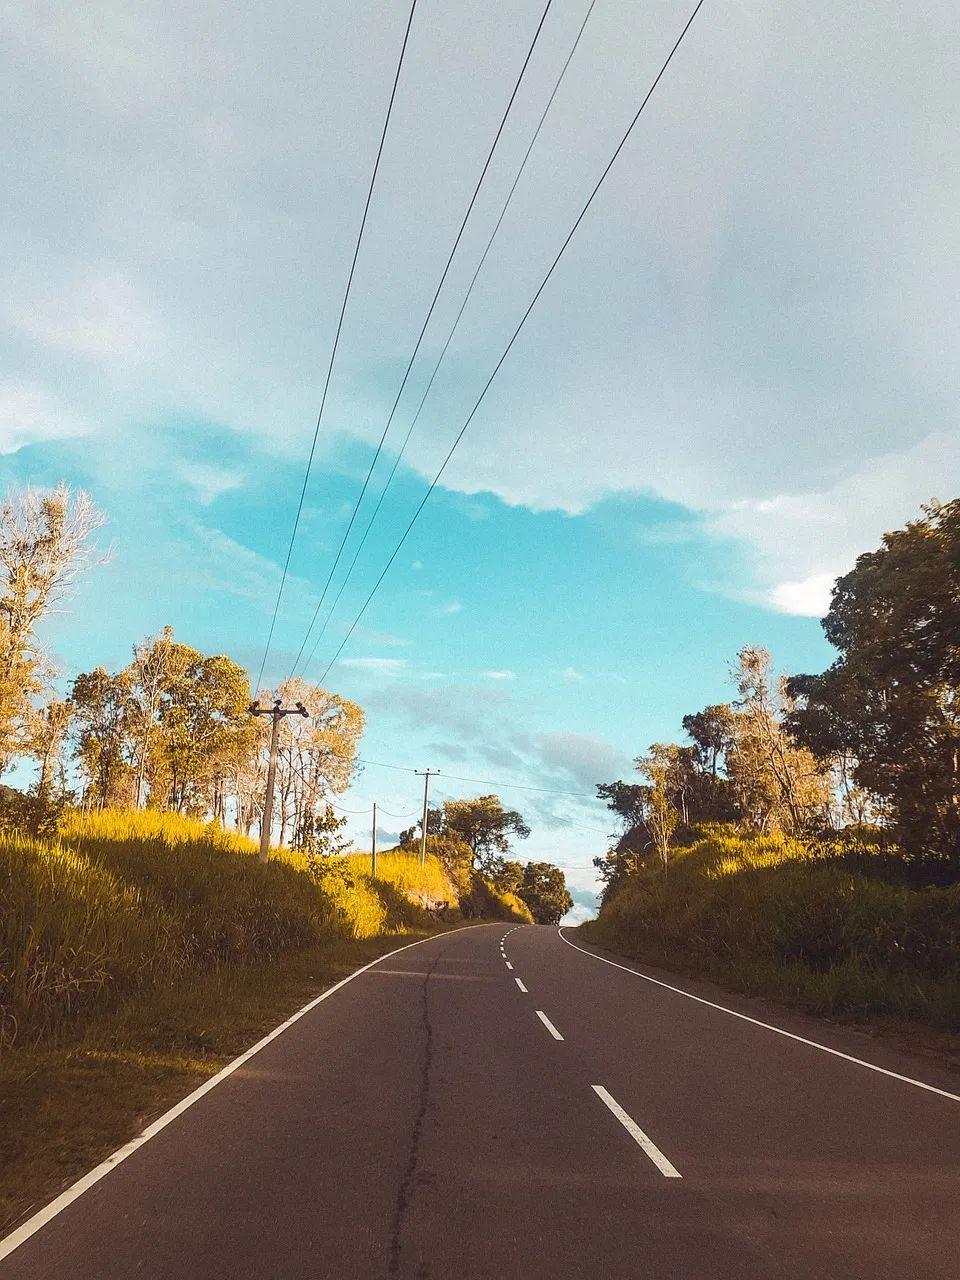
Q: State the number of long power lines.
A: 4